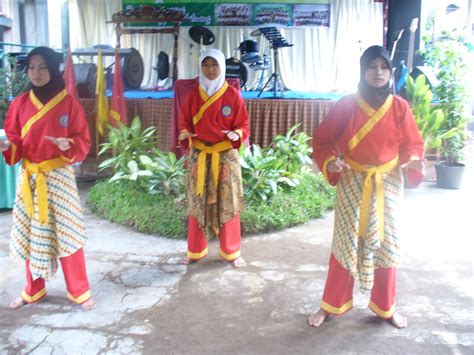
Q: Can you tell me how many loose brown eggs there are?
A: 0